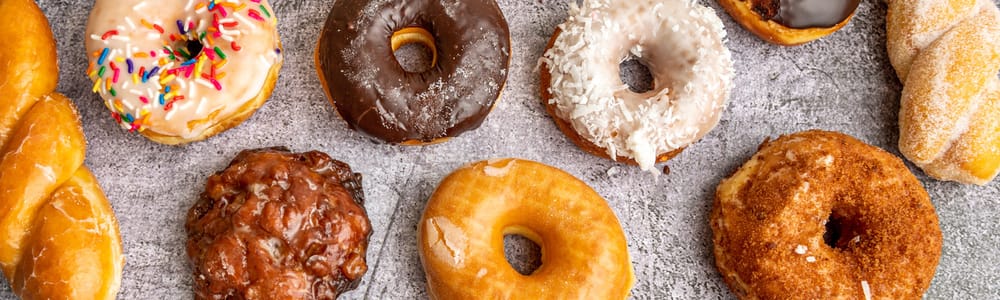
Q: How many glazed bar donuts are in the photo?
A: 1